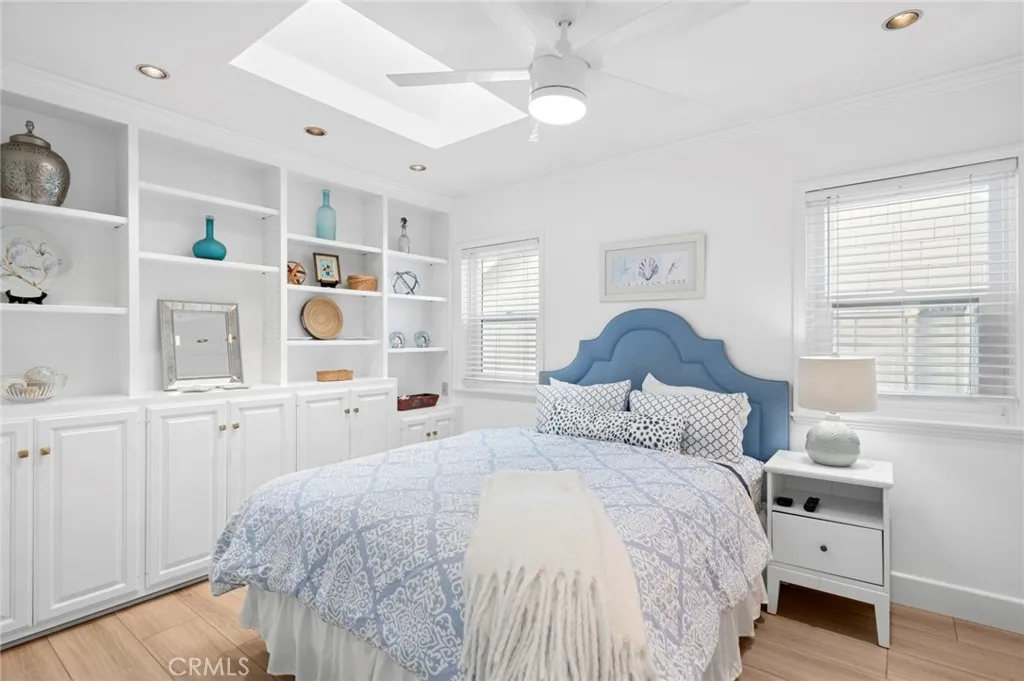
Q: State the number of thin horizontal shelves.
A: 10